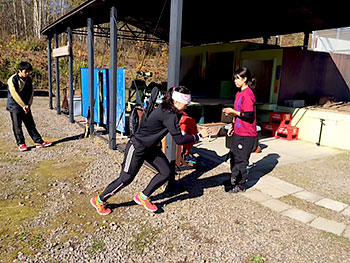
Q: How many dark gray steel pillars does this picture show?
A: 6